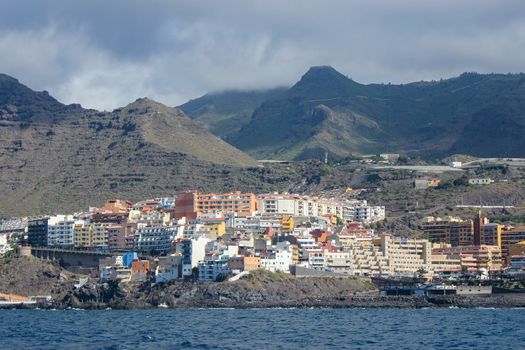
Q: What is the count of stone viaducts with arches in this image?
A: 0